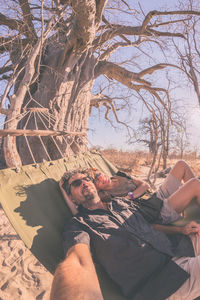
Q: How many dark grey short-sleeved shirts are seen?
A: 1